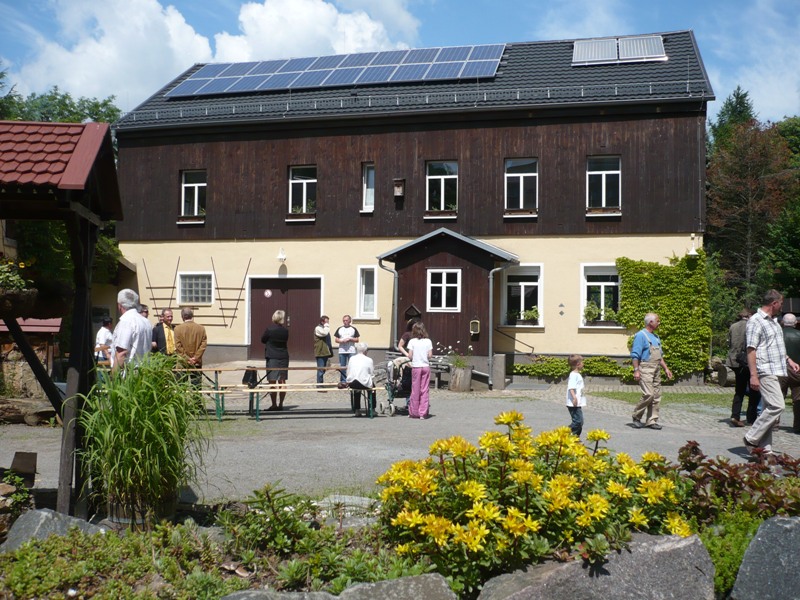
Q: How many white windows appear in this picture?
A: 11